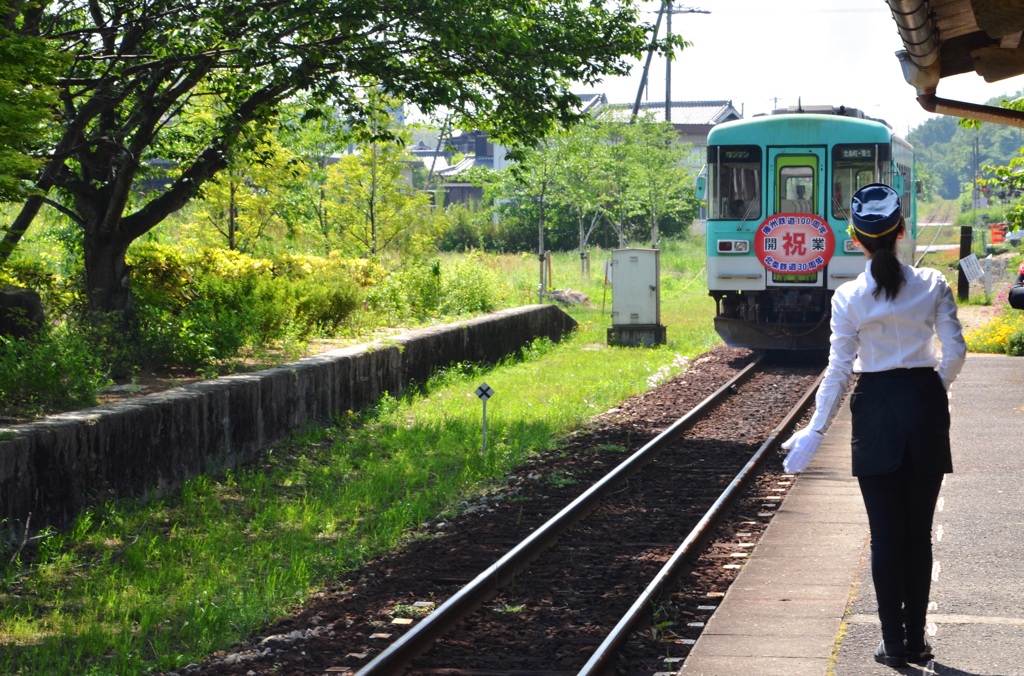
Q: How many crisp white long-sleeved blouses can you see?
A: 1